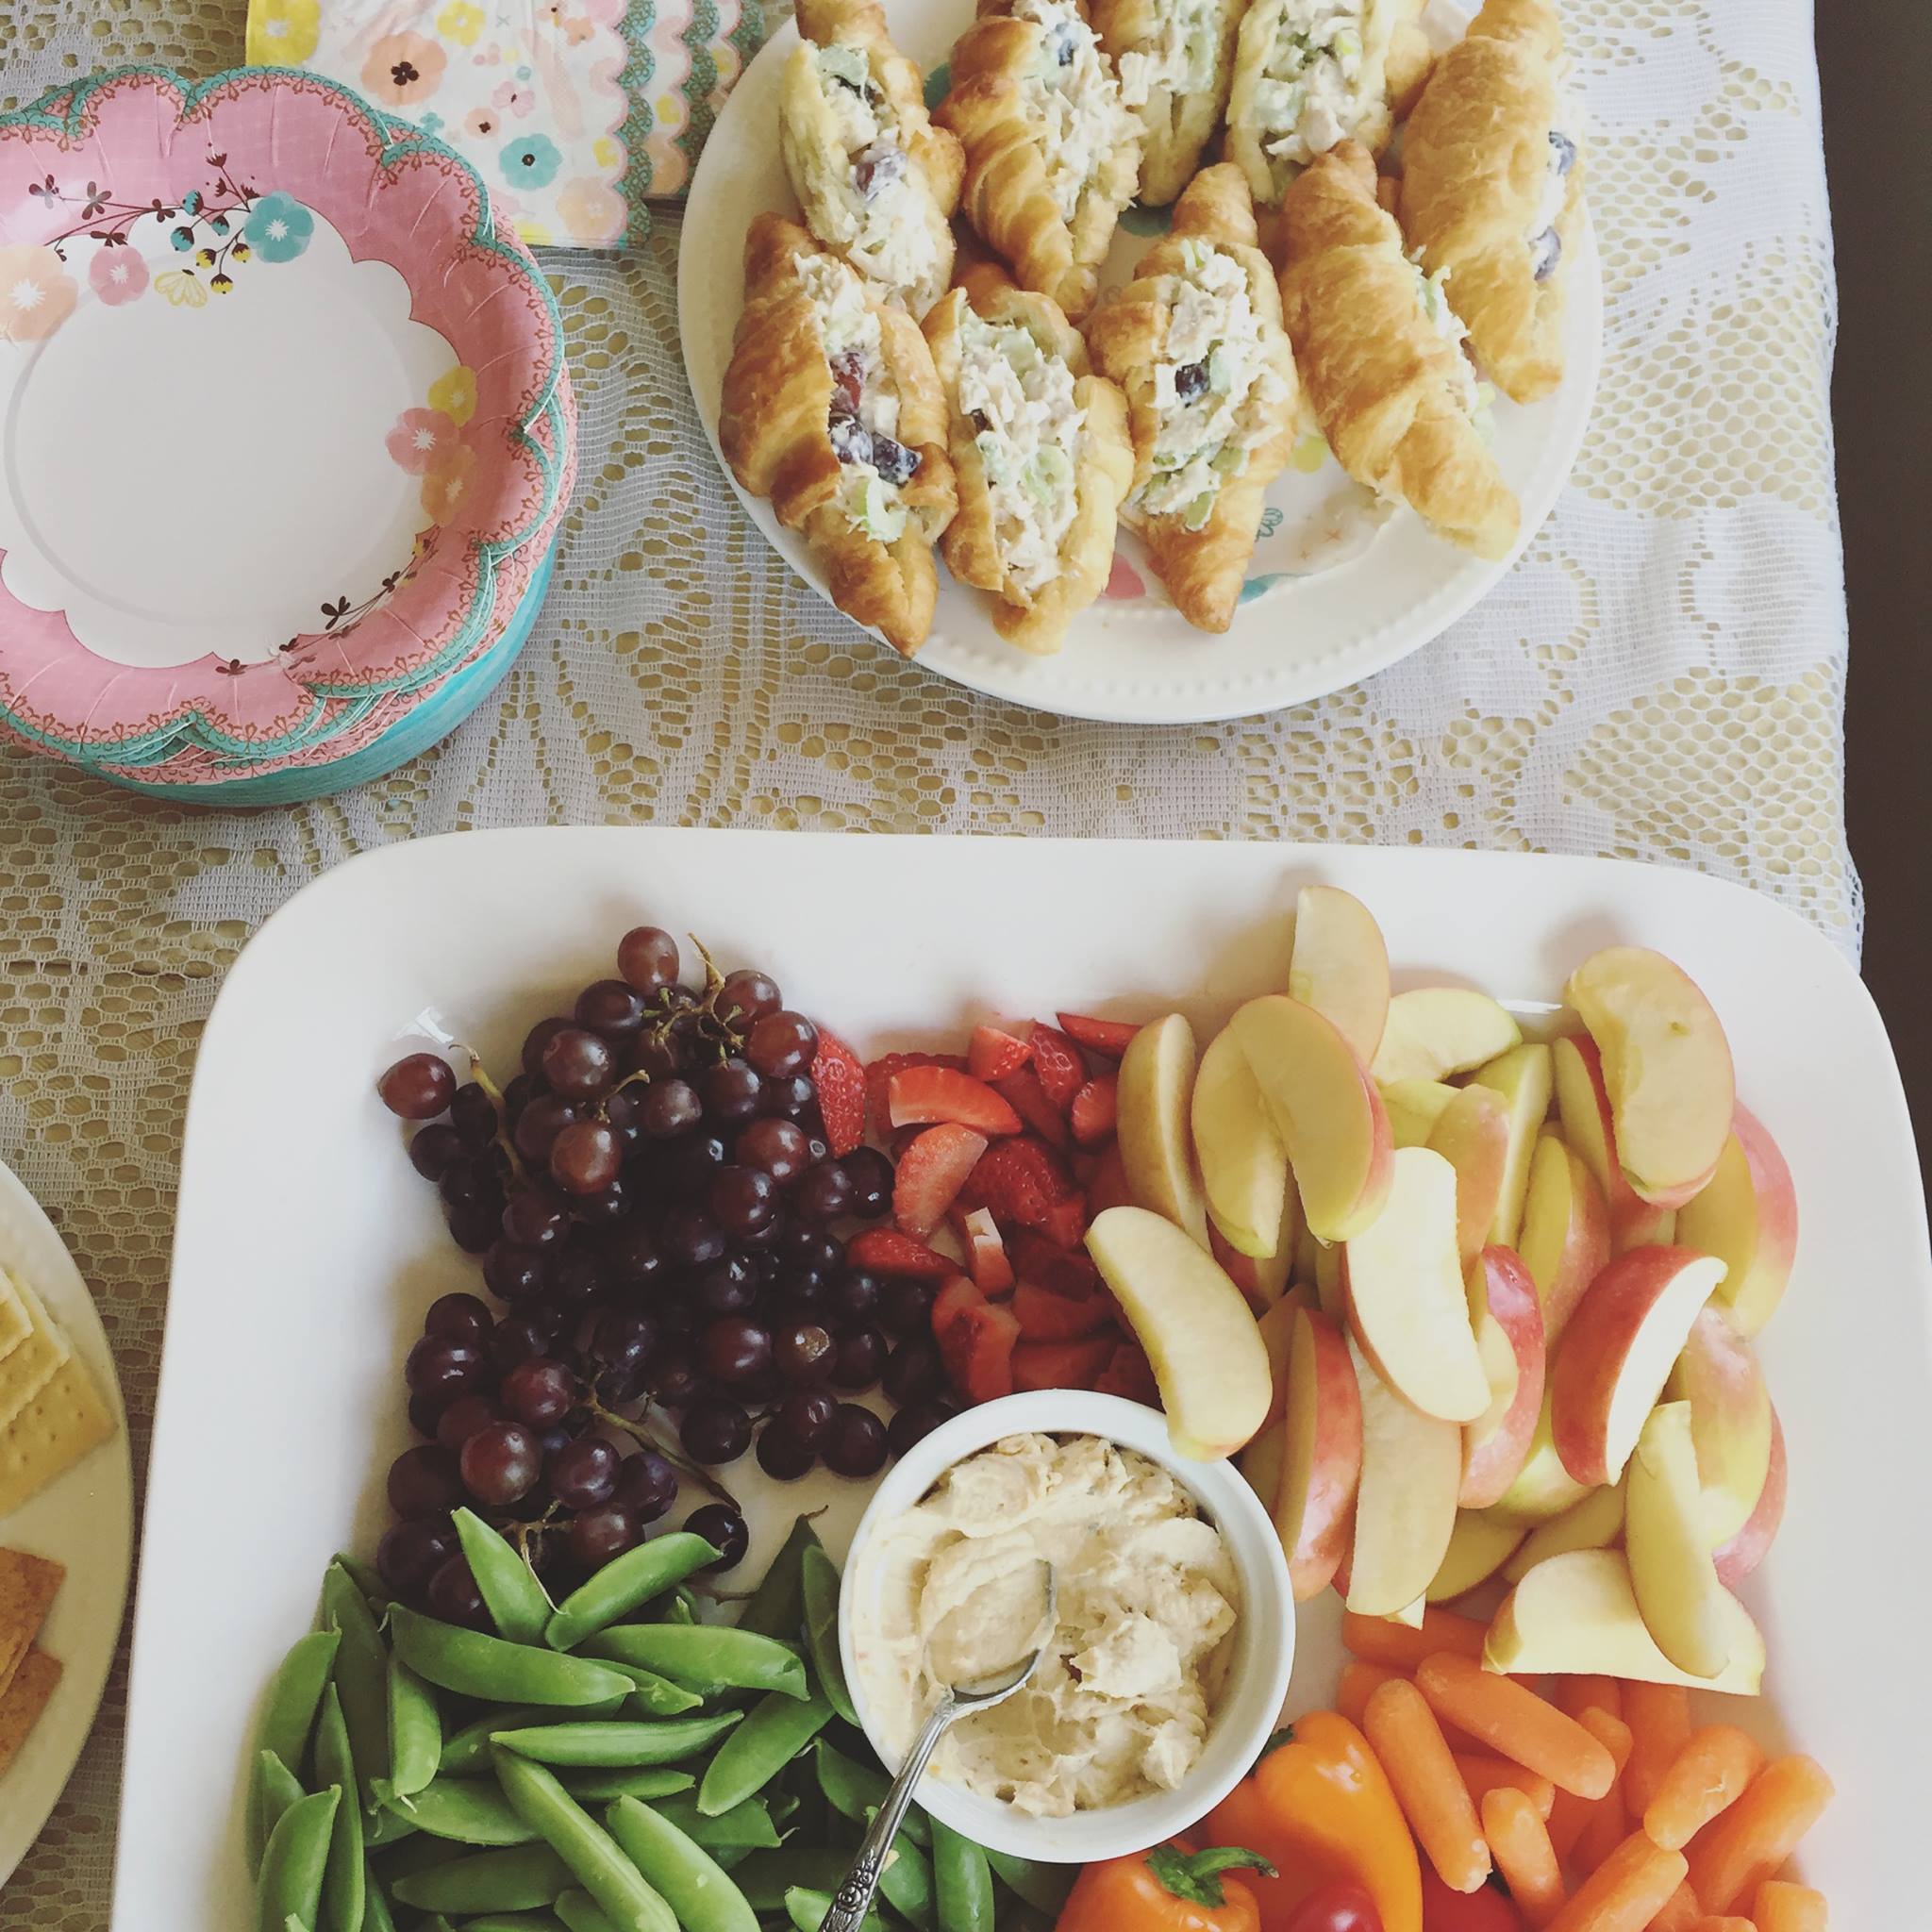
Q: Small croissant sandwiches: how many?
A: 9